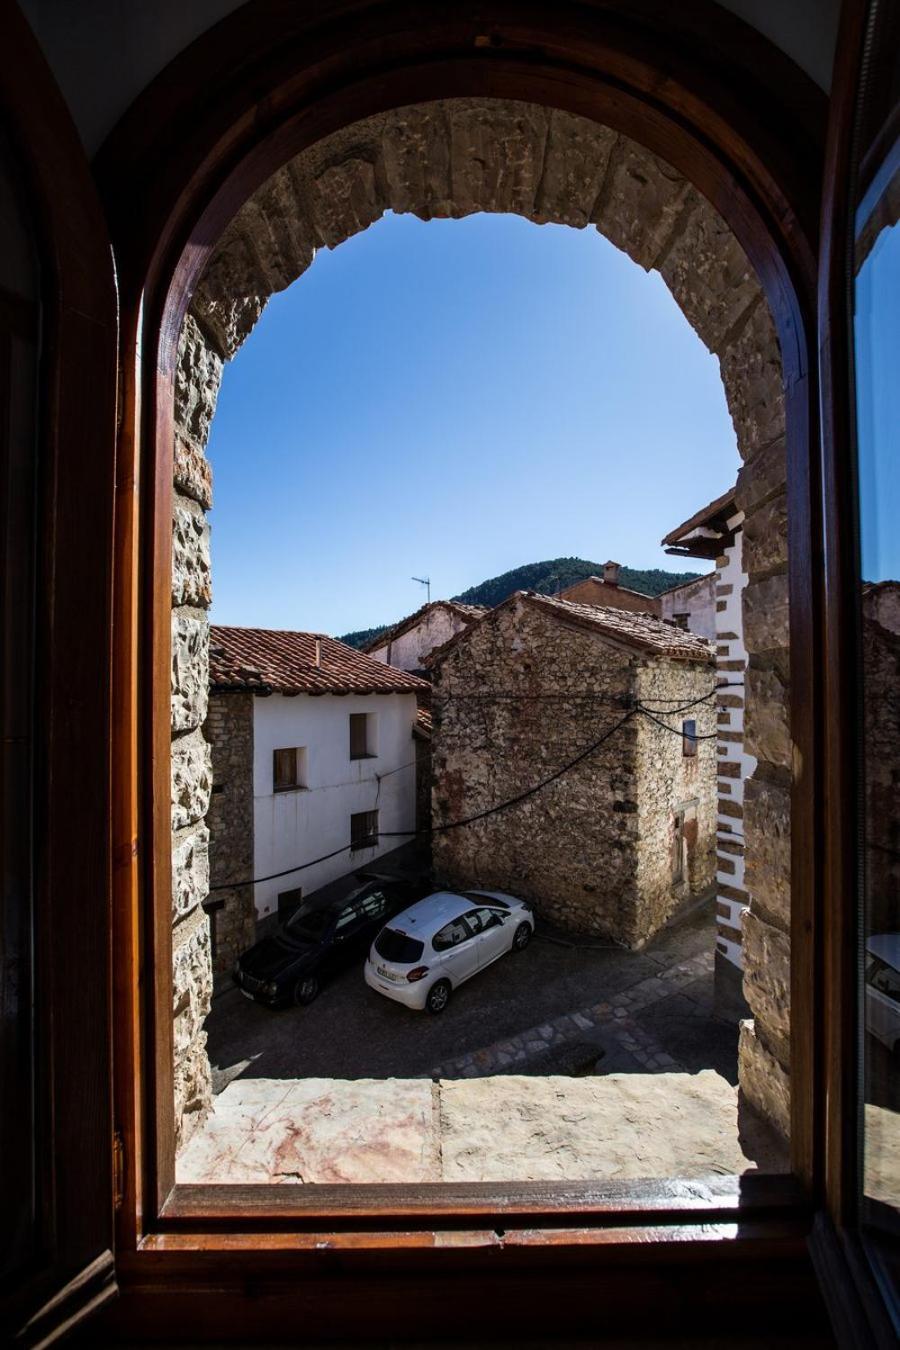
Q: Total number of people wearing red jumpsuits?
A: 0